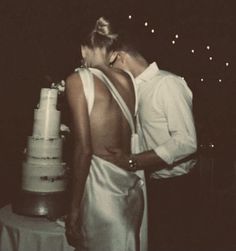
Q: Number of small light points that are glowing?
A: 12